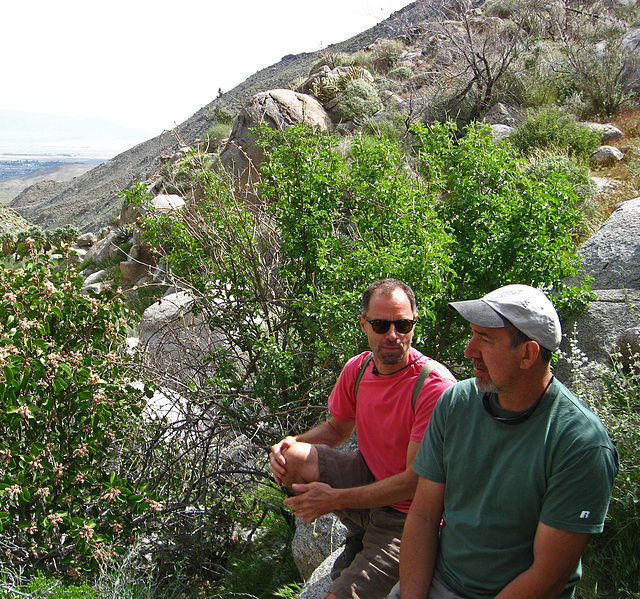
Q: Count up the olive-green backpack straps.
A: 2